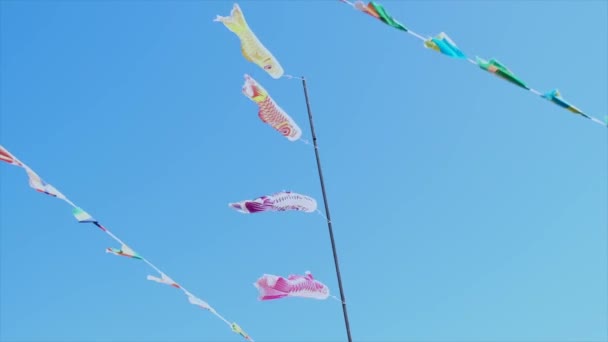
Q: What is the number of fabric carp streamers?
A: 4